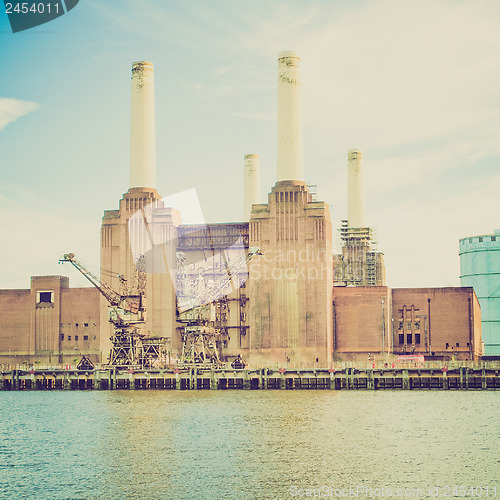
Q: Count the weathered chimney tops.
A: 4